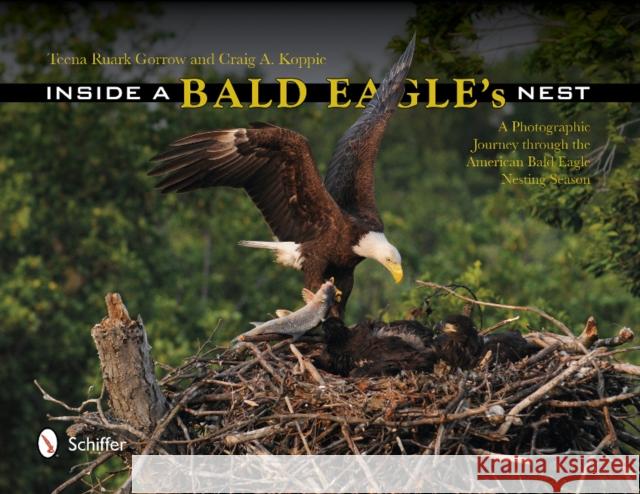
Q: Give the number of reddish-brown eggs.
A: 0